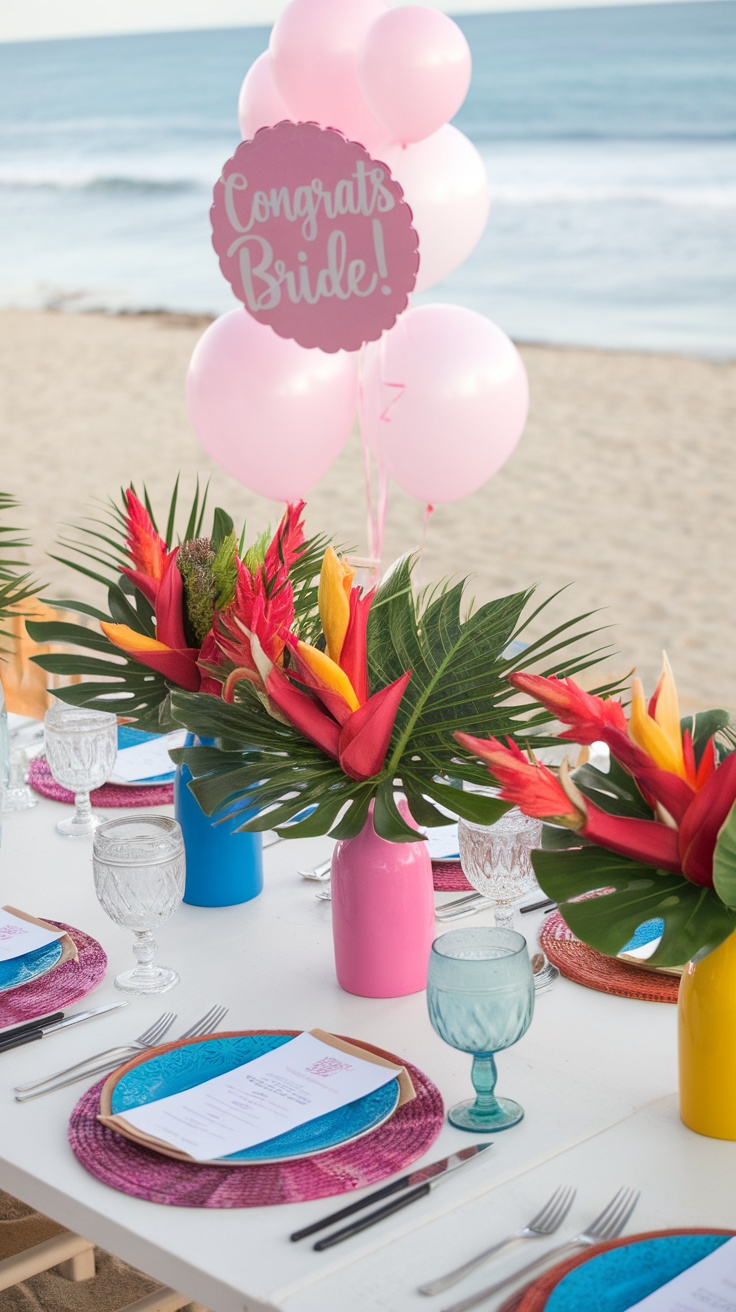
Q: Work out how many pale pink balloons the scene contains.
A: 6